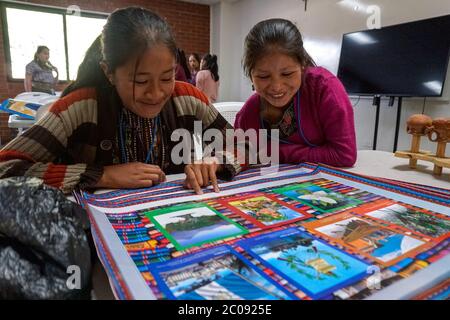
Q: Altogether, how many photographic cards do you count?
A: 7